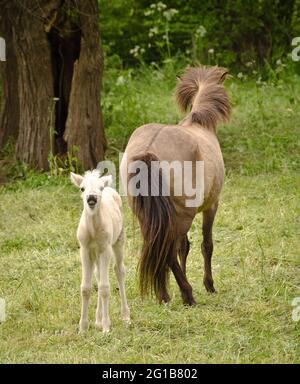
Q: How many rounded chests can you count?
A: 1